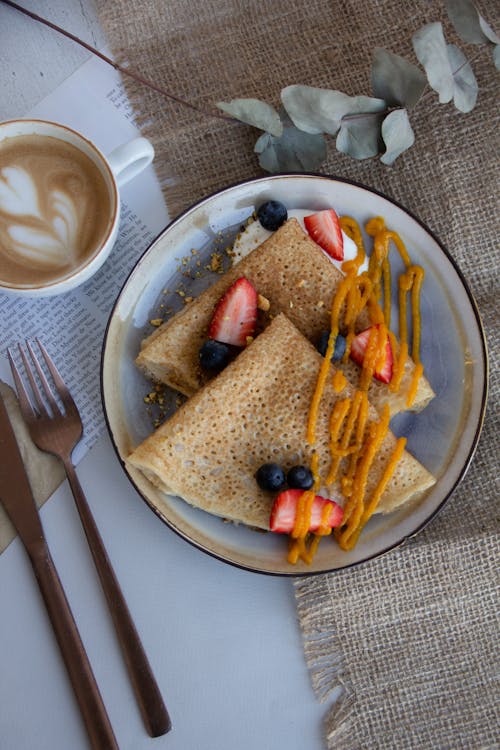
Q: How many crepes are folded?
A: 2